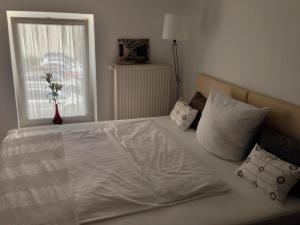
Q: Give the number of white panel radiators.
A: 1